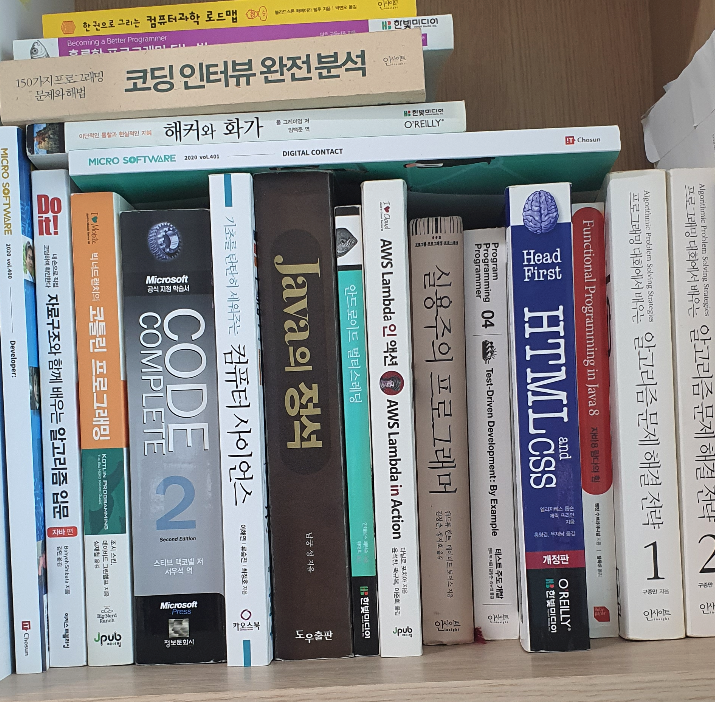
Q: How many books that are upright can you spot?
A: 14